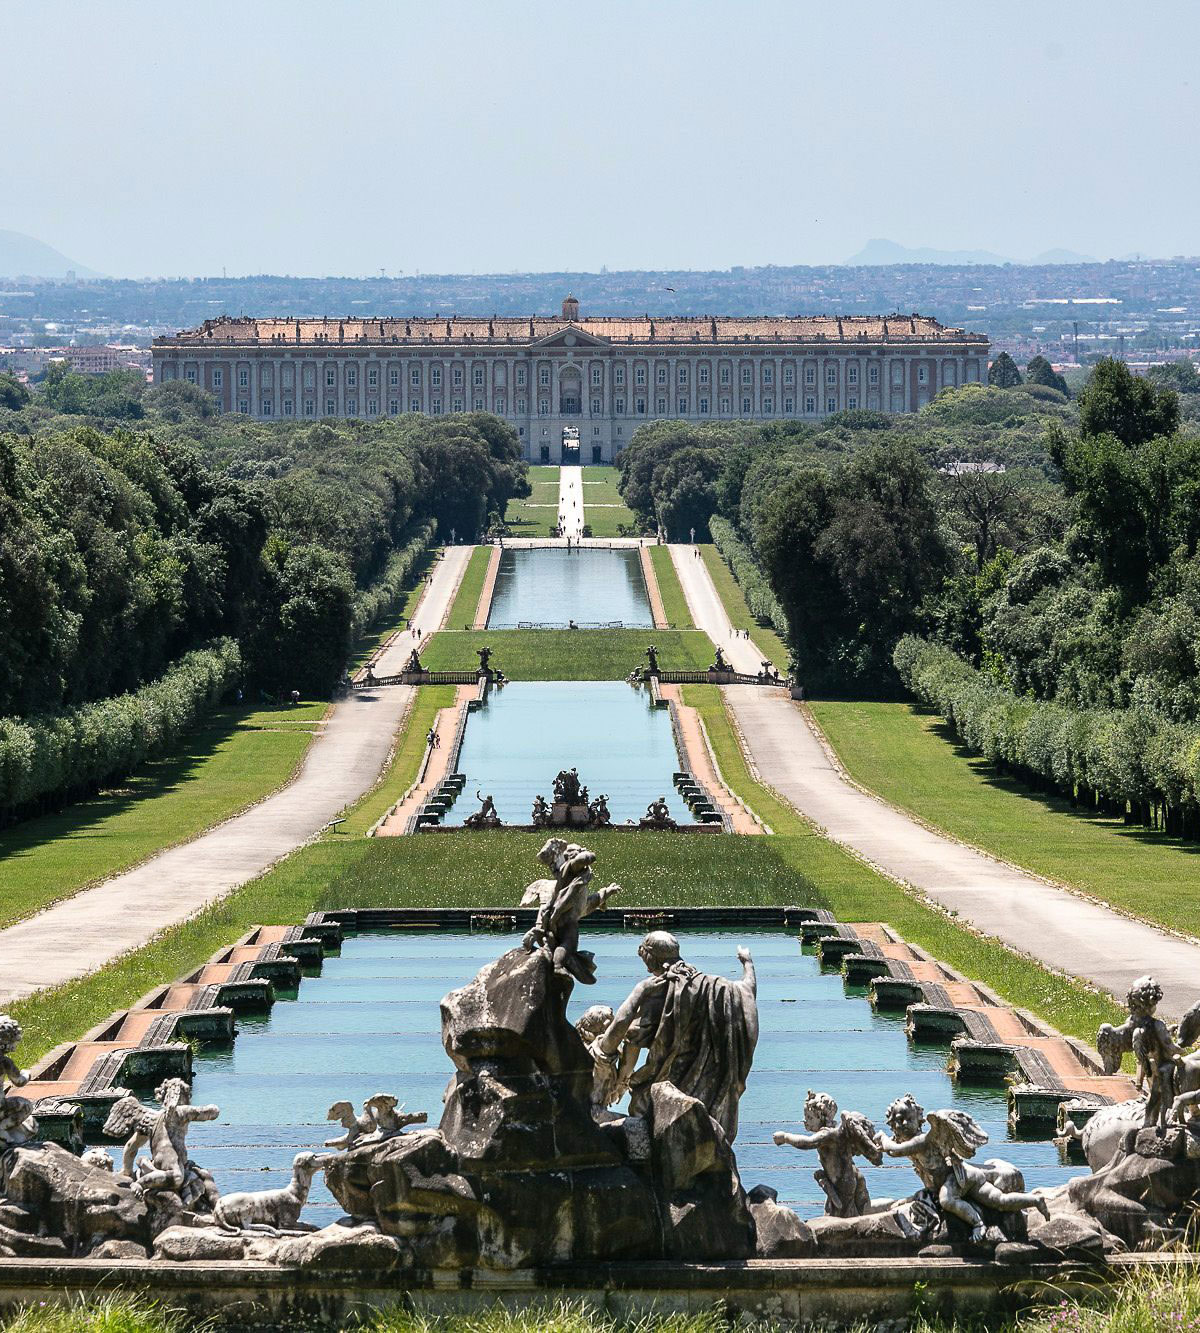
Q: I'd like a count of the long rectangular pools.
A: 3